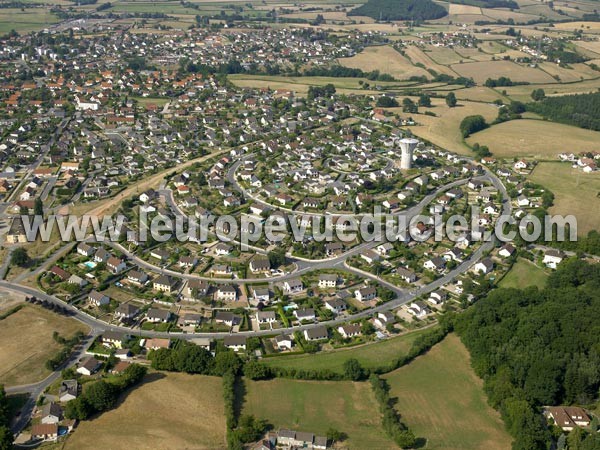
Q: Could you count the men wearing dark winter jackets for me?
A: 0